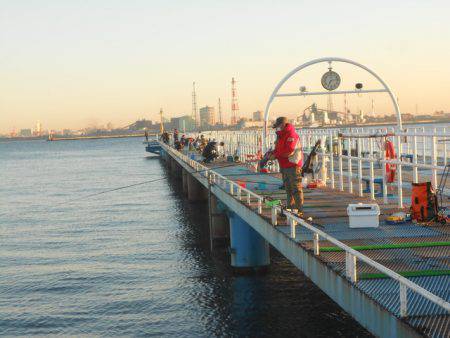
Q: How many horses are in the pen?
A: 0